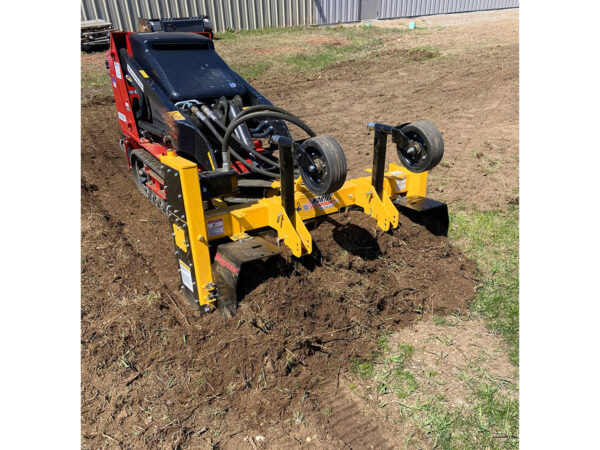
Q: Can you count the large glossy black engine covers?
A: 1